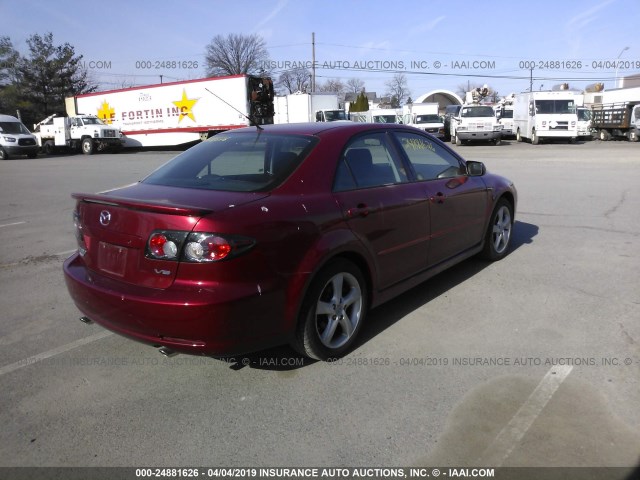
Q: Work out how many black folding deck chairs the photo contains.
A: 0